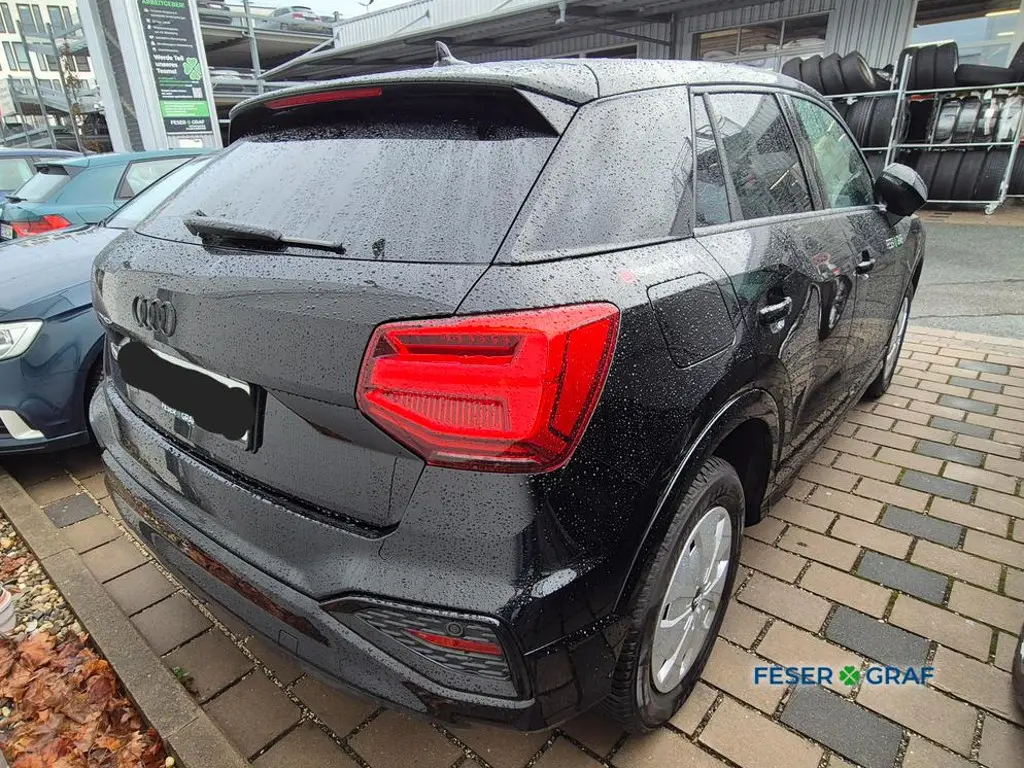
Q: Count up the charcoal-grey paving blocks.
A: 11